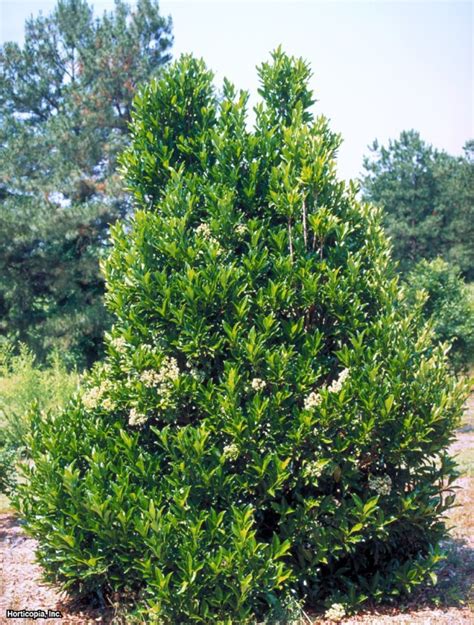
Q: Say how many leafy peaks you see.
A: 2